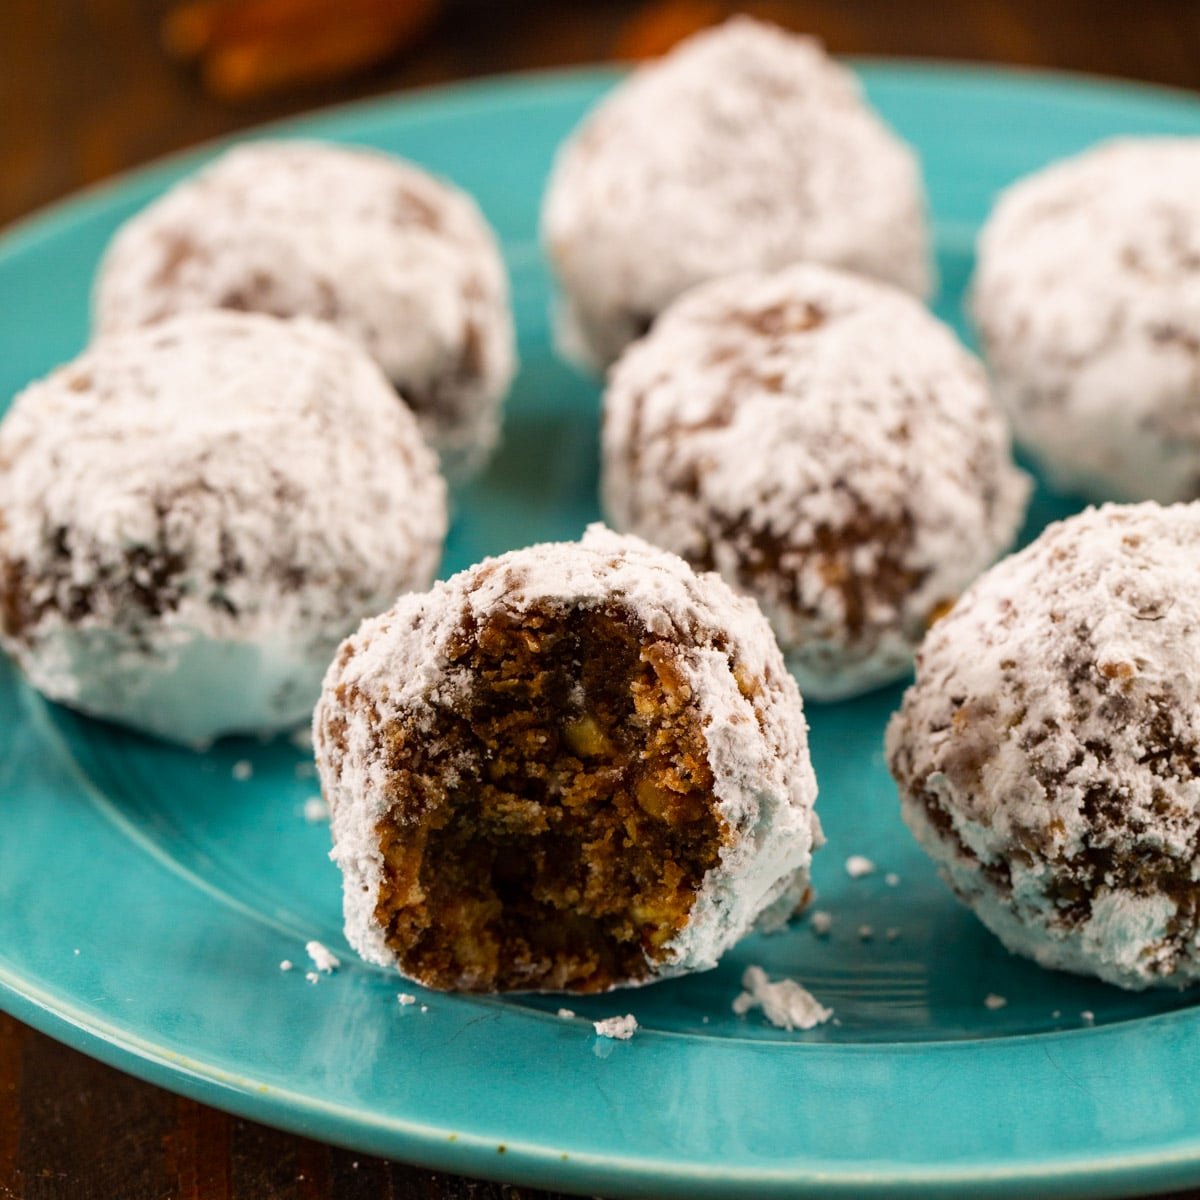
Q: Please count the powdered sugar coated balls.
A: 7